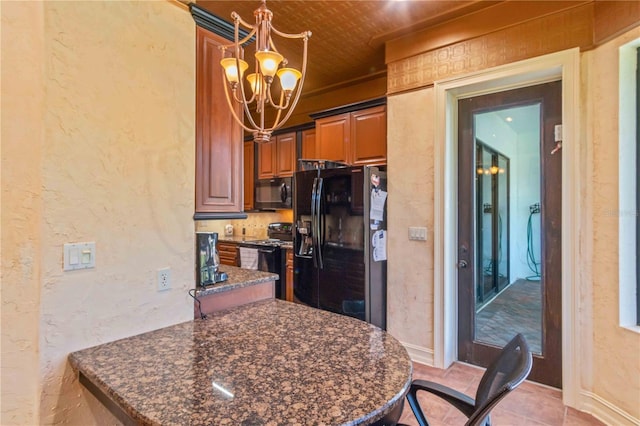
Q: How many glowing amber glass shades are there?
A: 4